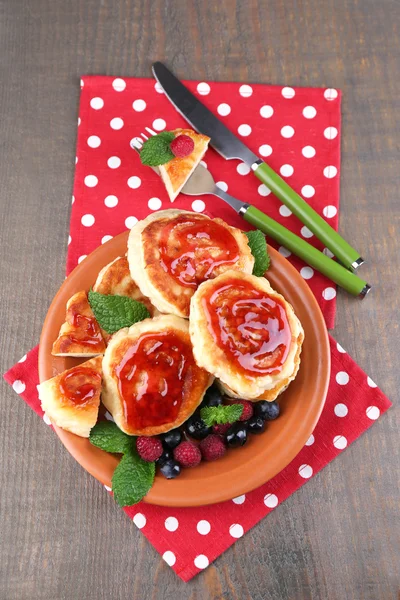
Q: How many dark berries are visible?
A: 8